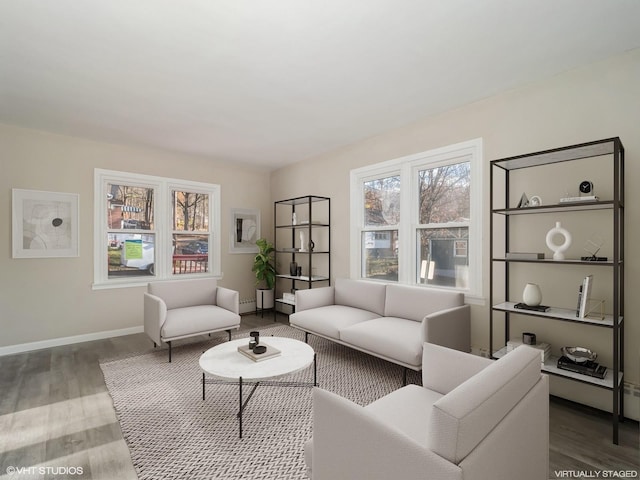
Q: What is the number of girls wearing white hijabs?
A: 0